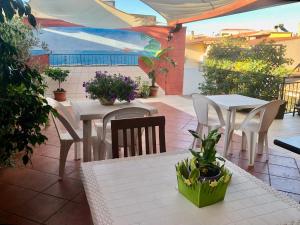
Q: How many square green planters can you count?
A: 1